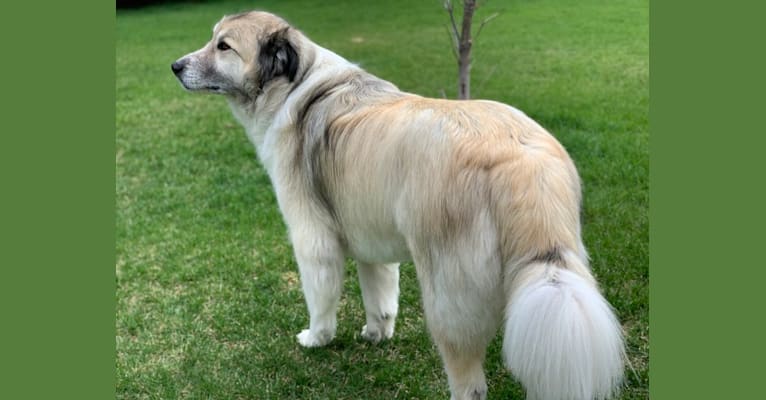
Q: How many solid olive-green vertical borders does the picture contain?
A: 2